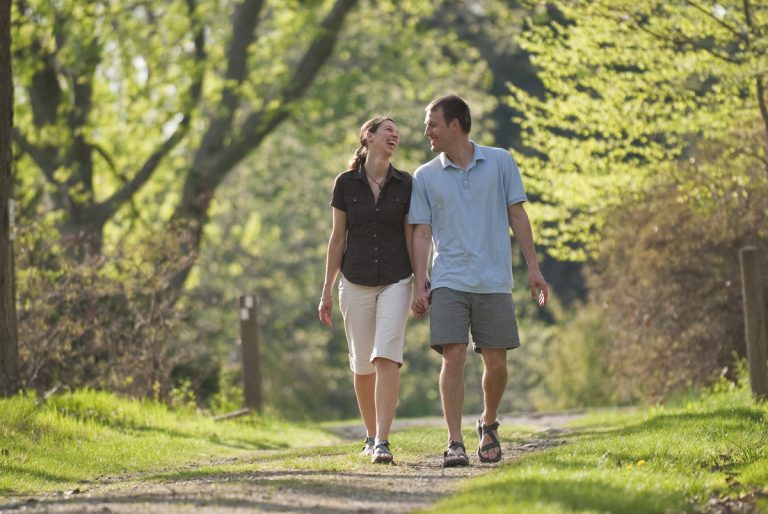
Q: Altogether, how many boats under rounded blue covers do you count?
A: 0